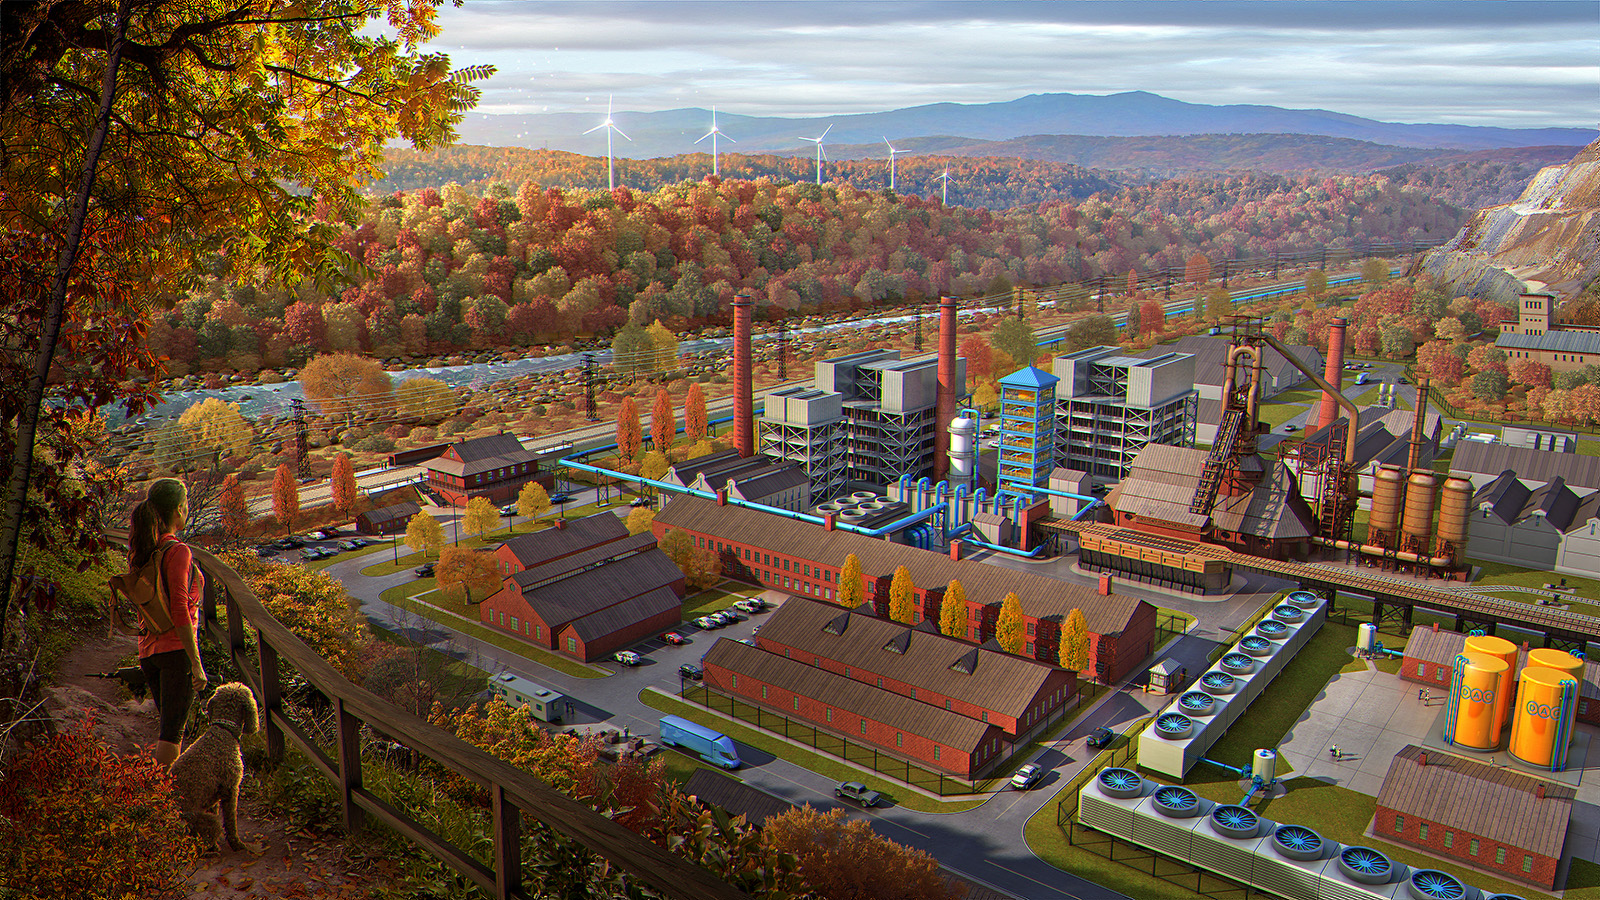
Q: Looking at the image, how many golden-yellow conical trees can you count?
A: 5